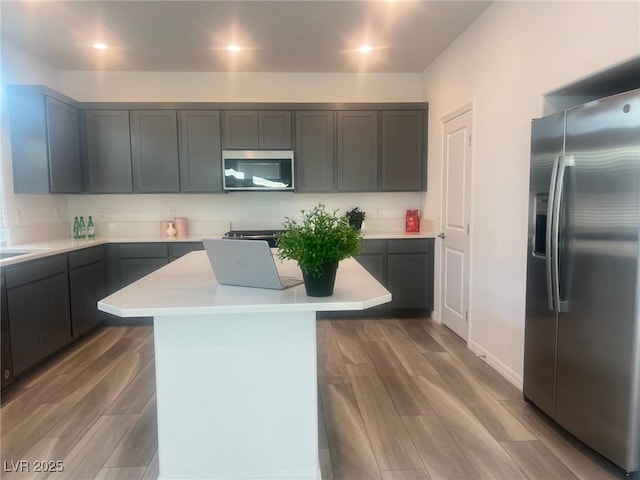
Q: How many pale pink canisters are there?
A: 2